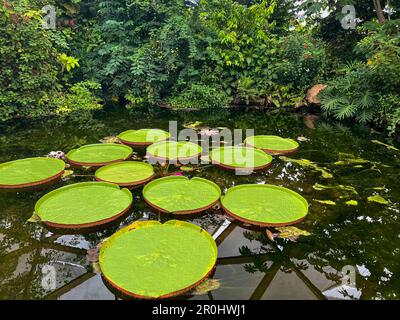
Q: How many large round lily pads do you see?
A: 11